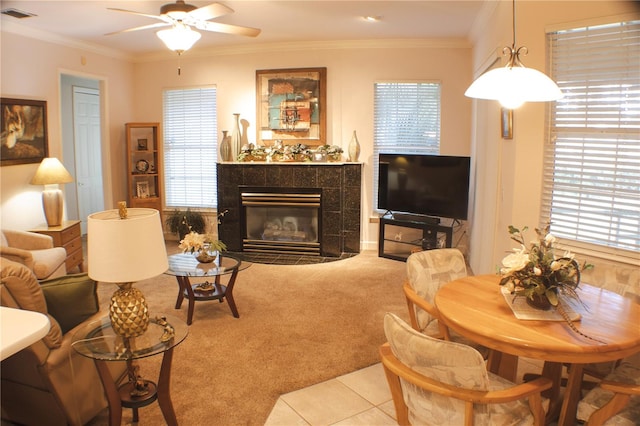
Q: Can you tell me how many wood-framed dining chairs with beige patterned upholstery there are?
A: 4